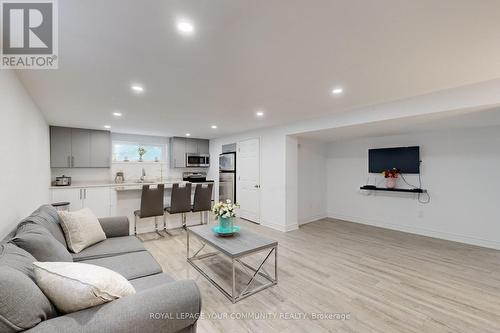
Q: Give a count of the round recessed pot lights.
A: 8